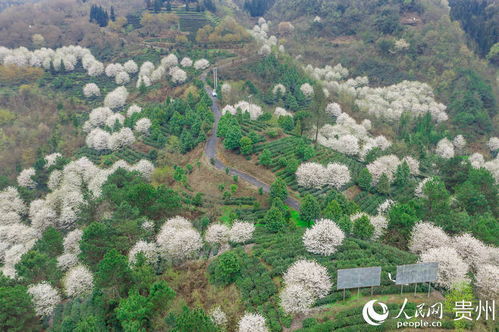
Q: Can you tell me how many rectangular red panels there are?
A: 0